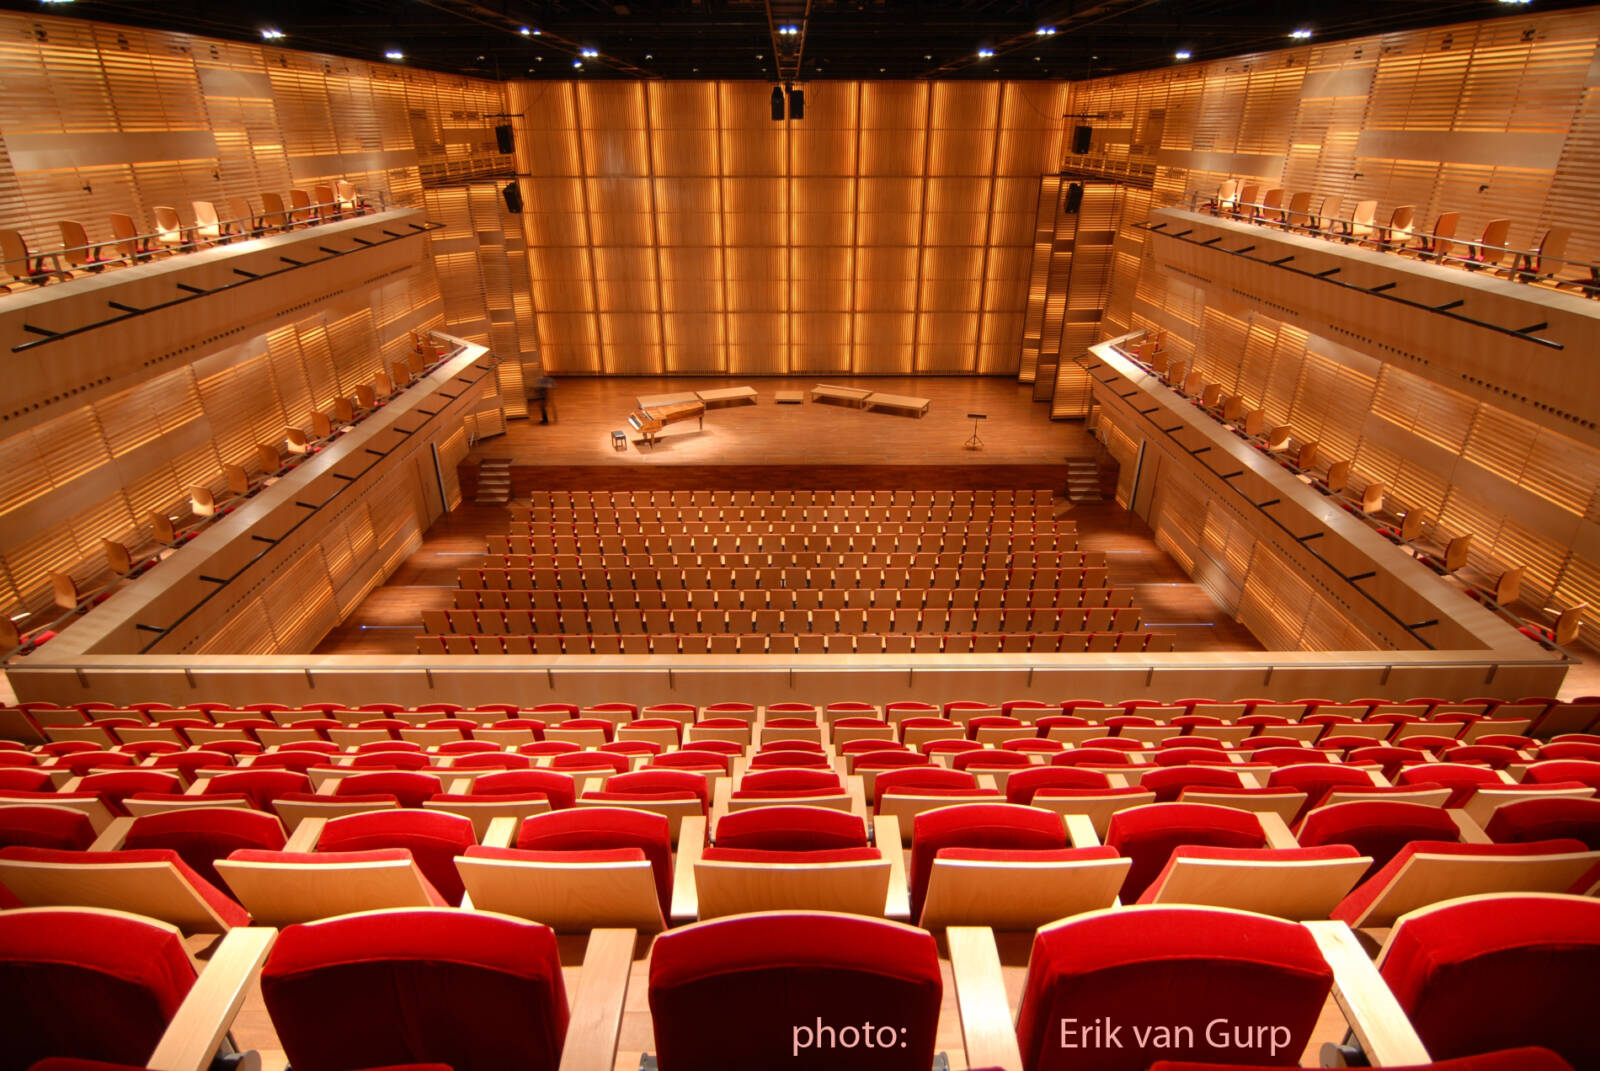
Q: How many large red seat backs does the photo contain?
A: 5